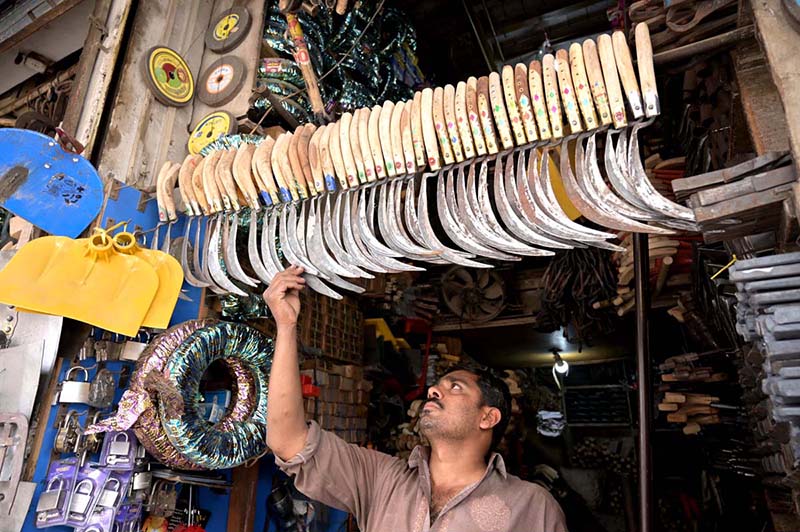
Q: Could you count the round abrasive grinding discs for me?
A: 4